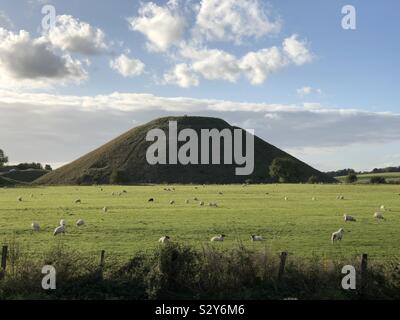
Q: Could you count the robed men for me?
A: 0